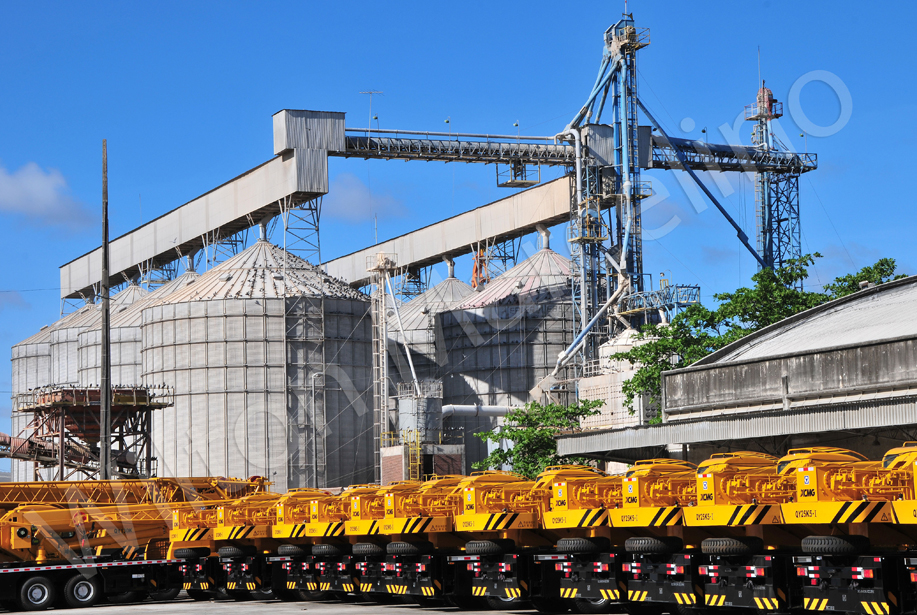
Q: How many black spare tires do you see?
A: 11